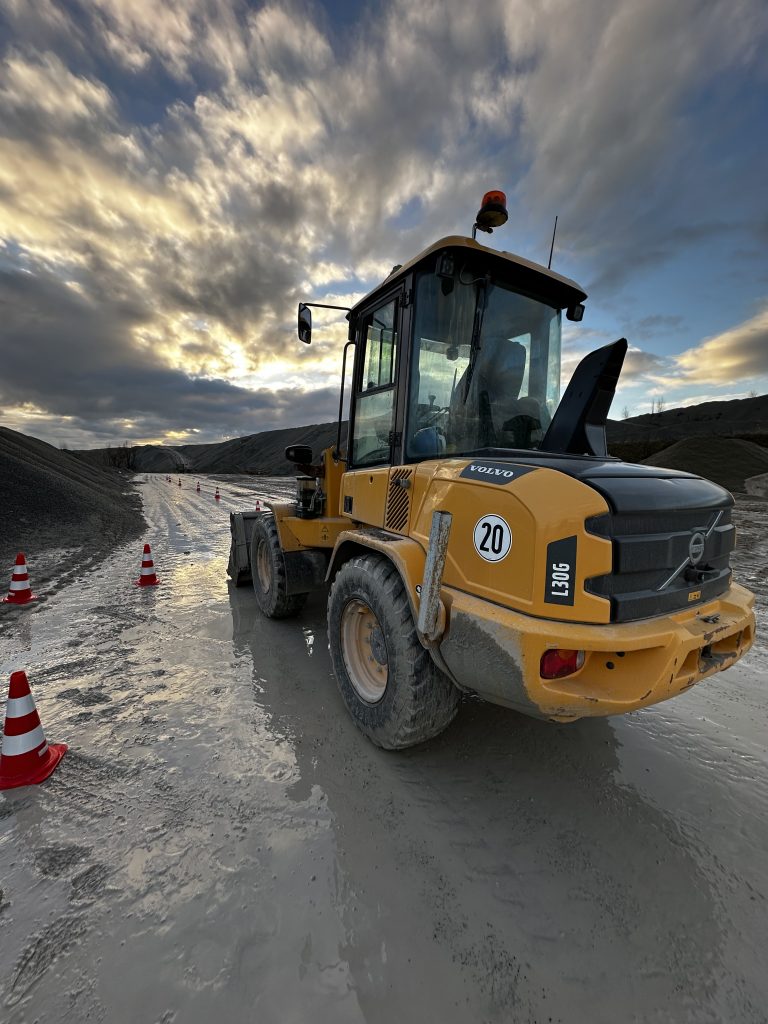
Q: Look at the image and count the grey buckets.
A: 1